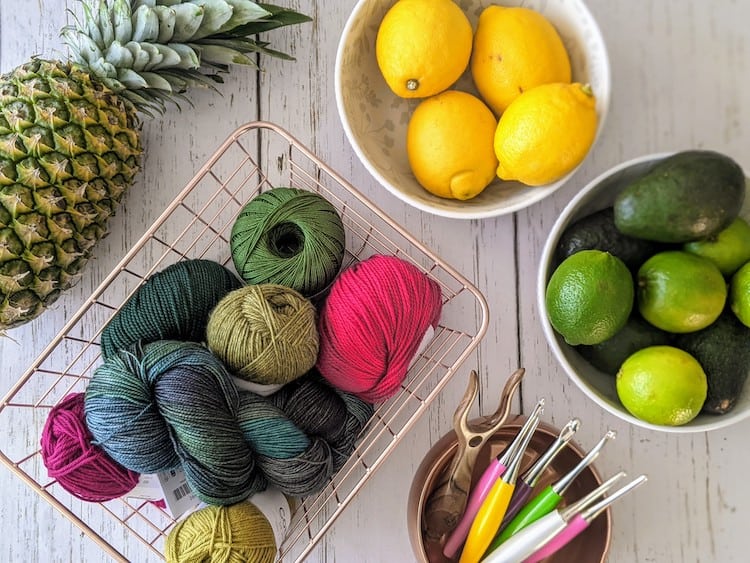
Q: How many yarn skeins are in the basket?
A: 8